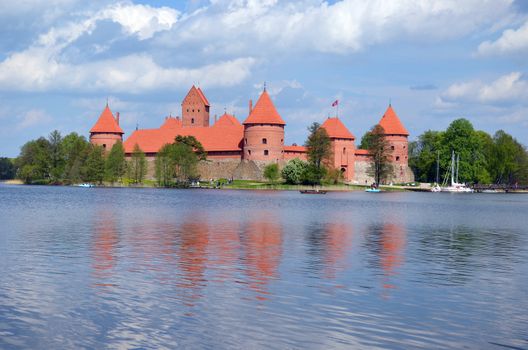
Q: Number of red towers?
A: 5